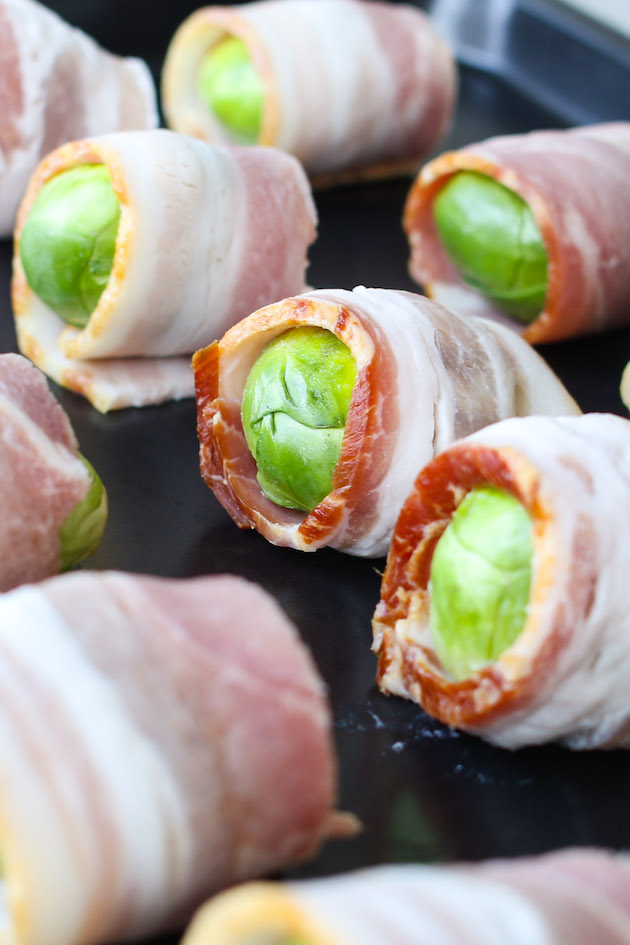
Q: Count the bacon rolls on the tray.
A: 9